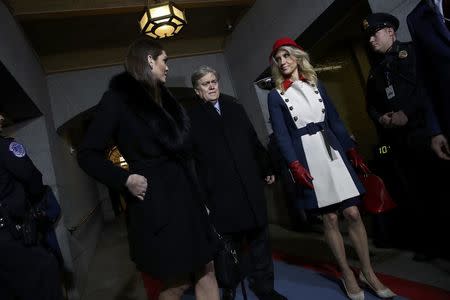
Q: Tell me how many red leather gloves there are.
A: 2